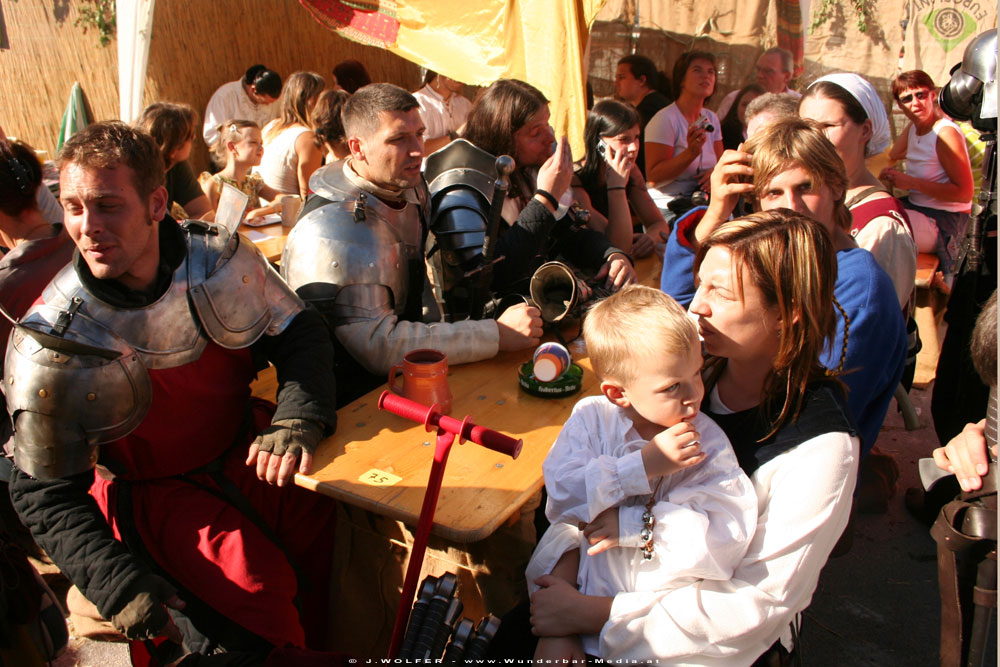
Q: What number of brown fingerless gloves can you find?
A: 2